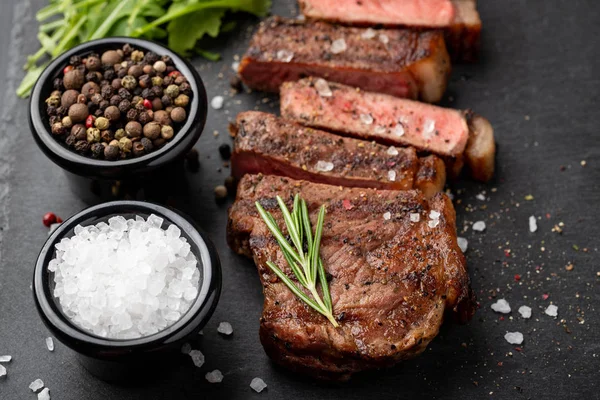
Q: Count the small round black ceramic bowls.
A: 2